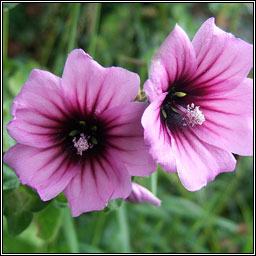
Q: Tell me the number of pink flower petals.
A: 10